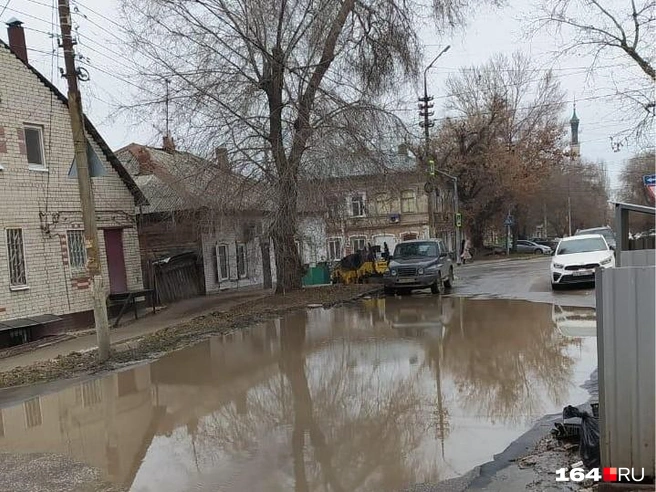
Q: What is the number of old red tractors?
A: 0